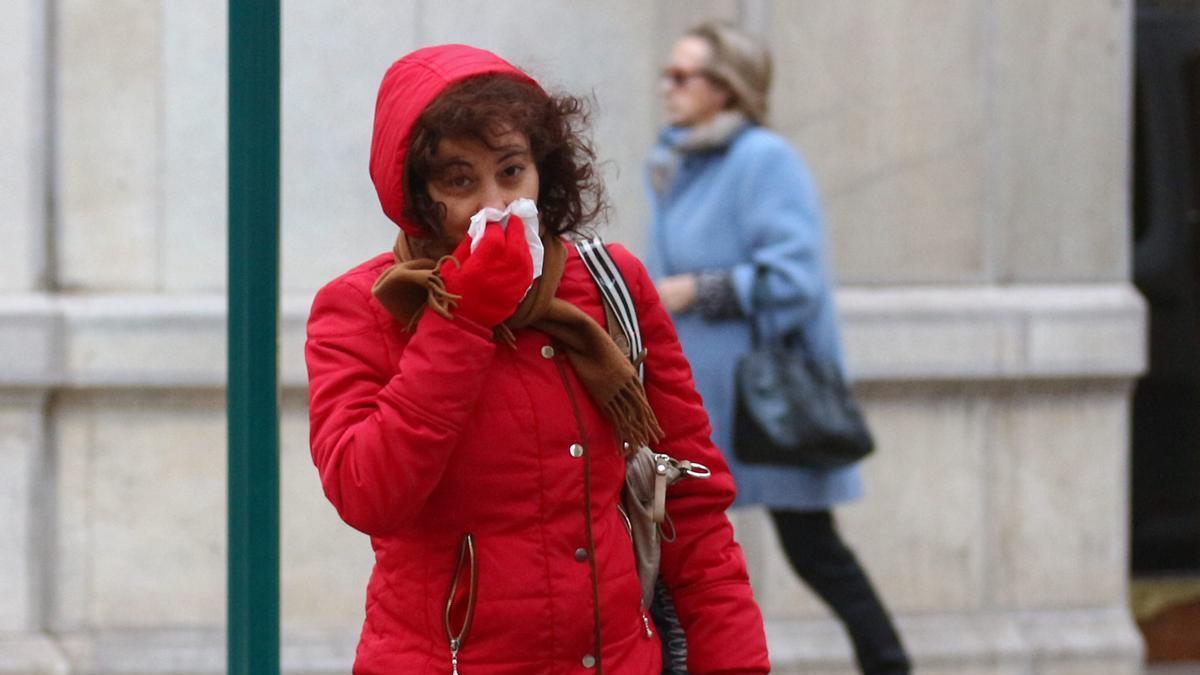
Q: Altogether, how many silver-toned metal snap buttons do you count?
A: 4